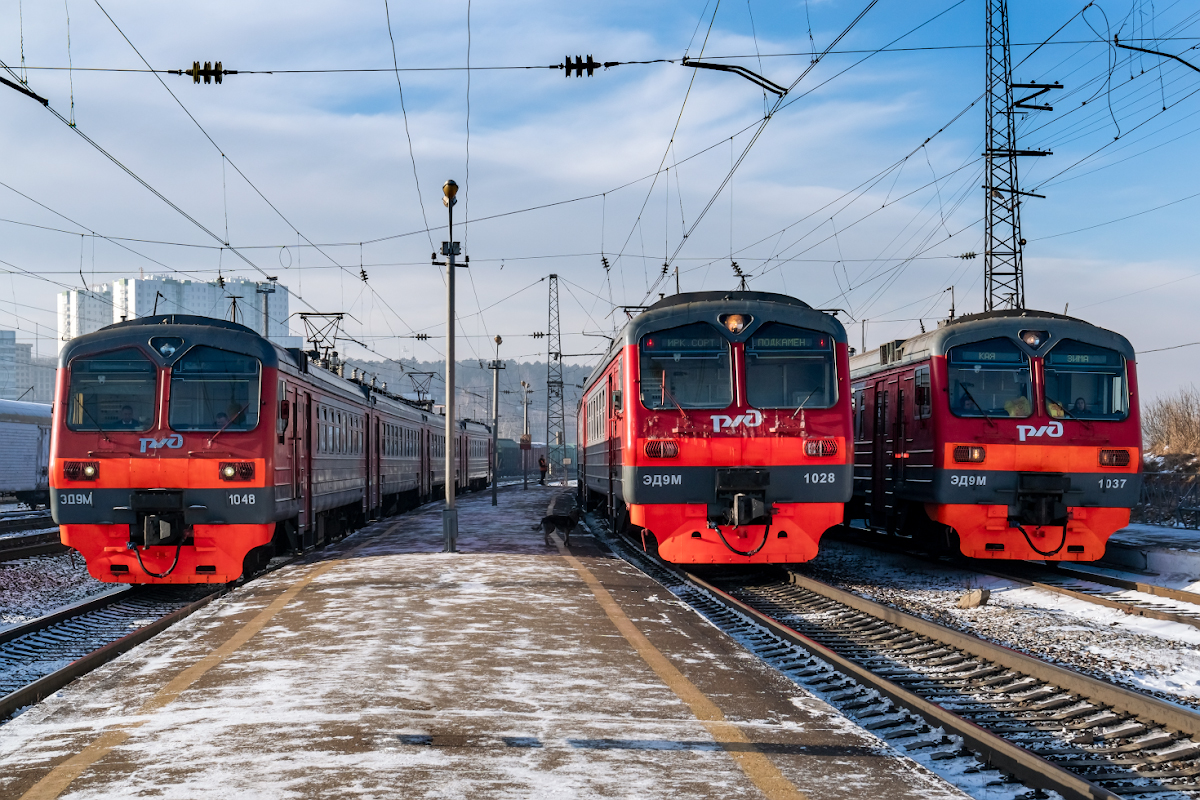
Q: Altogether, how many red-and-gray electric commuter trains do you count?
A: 3